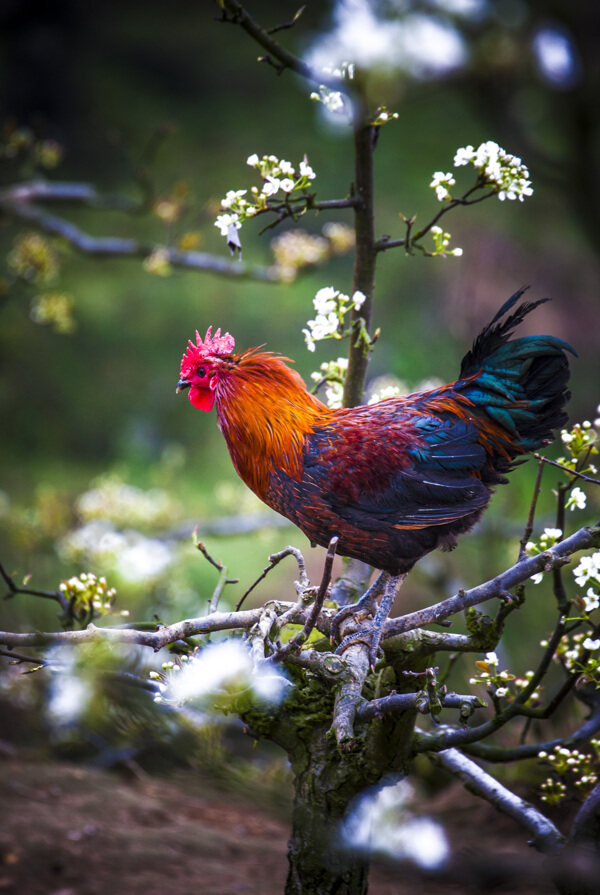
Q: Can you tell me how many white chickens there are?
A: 0